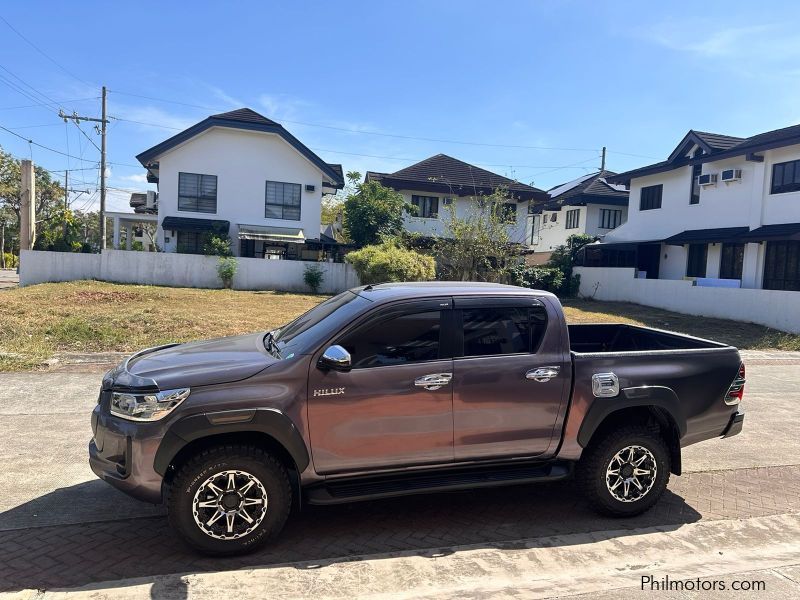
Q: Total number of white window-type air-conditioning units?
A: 2